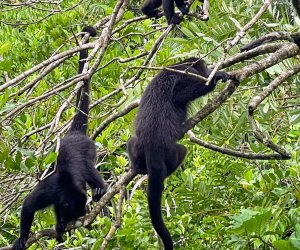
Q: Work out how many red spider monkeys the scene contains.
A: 0